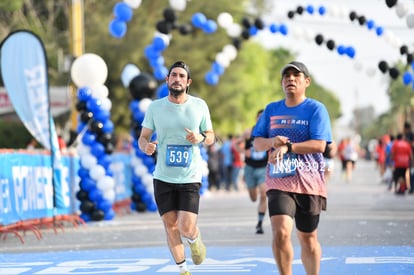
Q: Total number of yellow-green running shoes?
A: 2